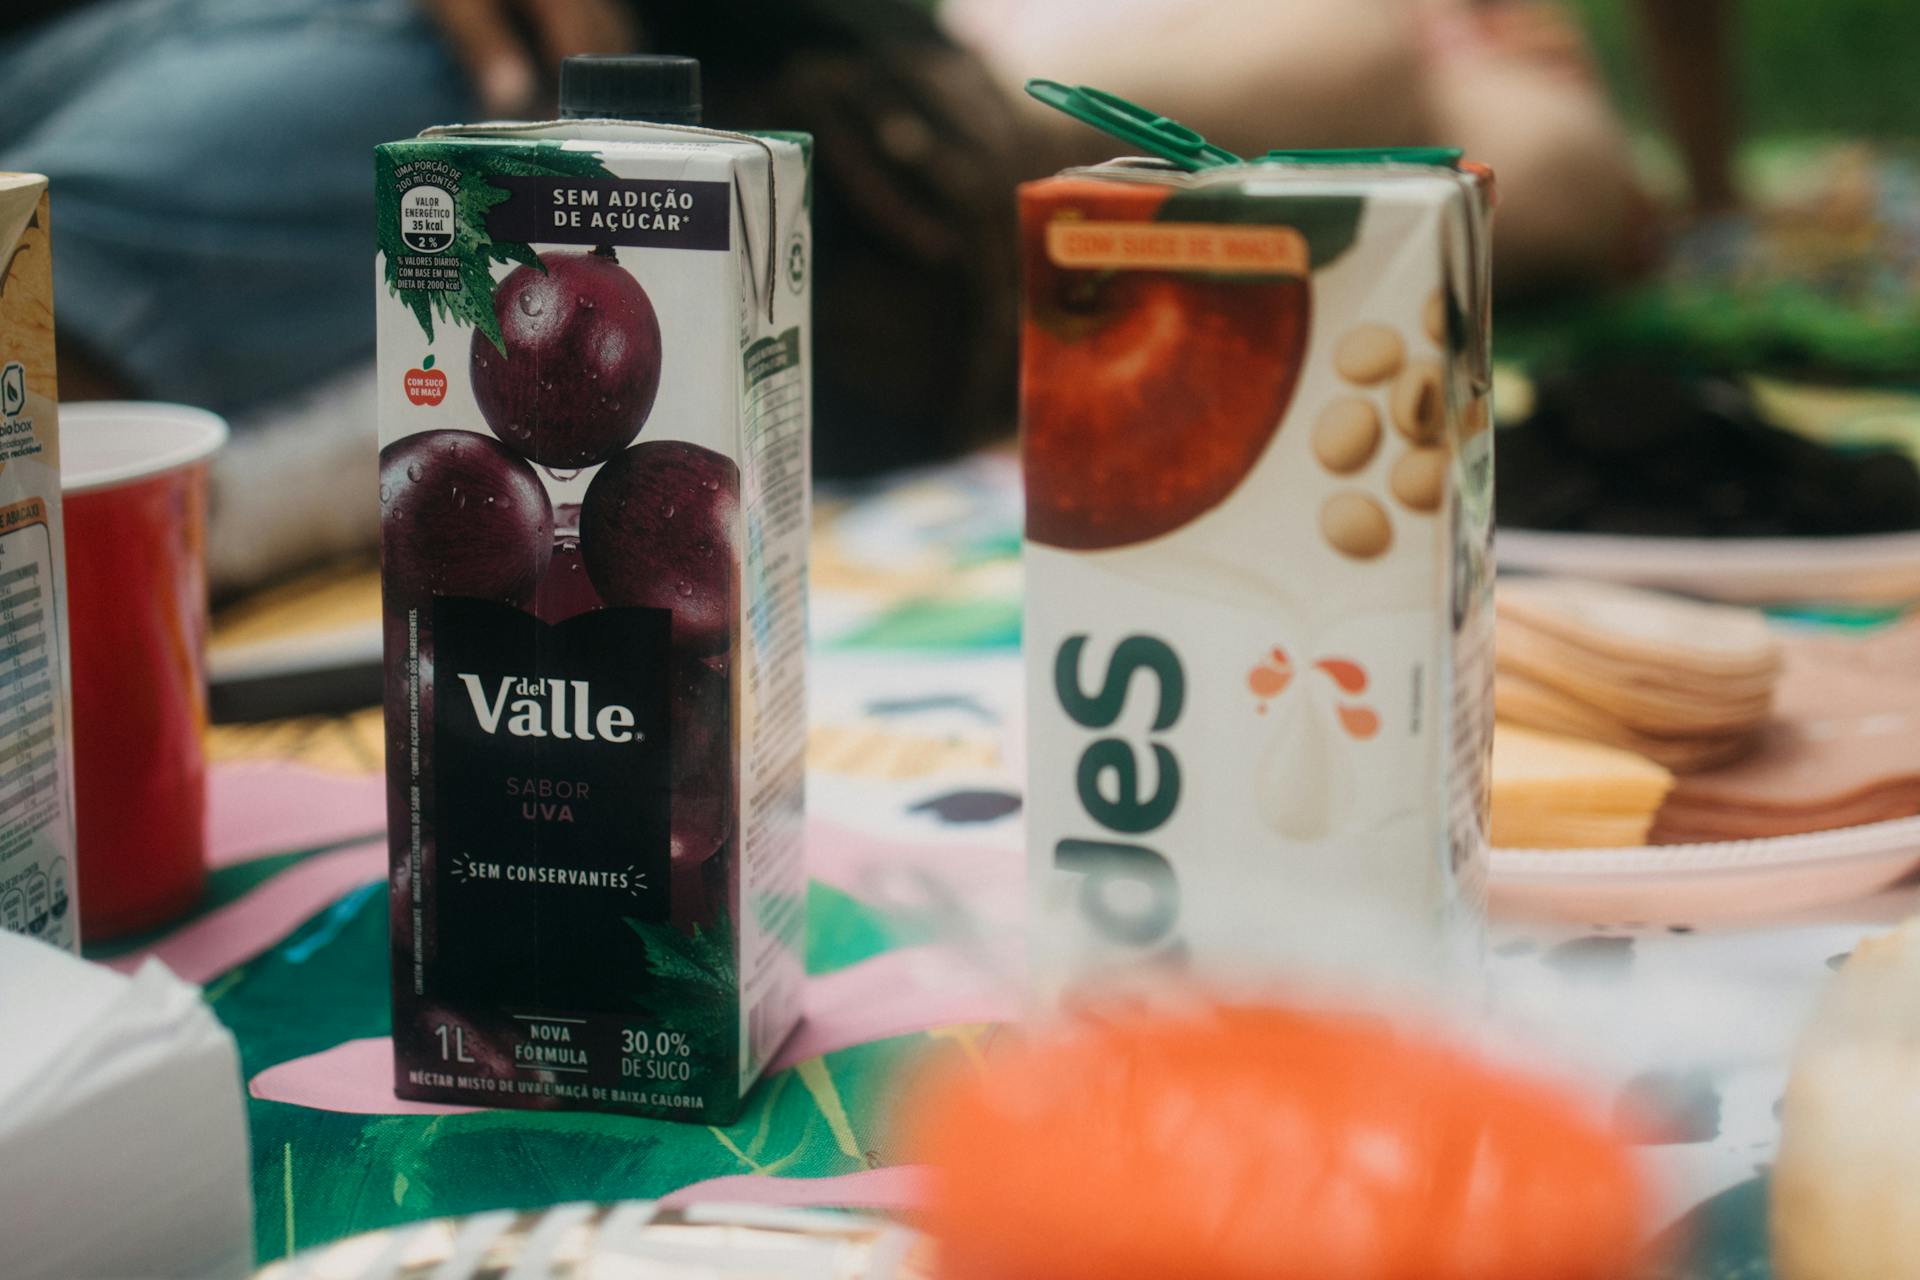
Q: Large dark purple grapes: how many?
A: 3